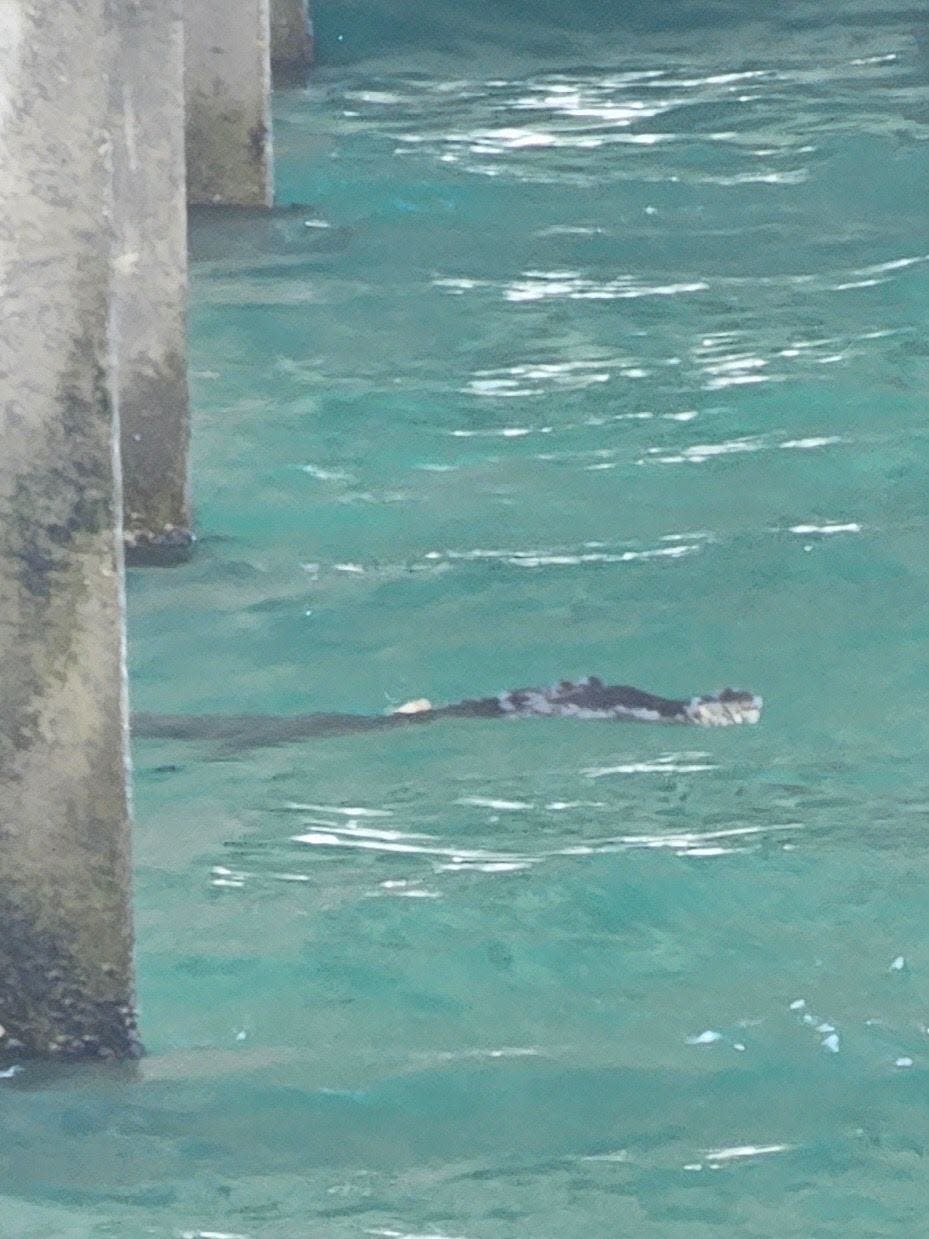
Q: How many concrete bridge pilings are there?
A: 4